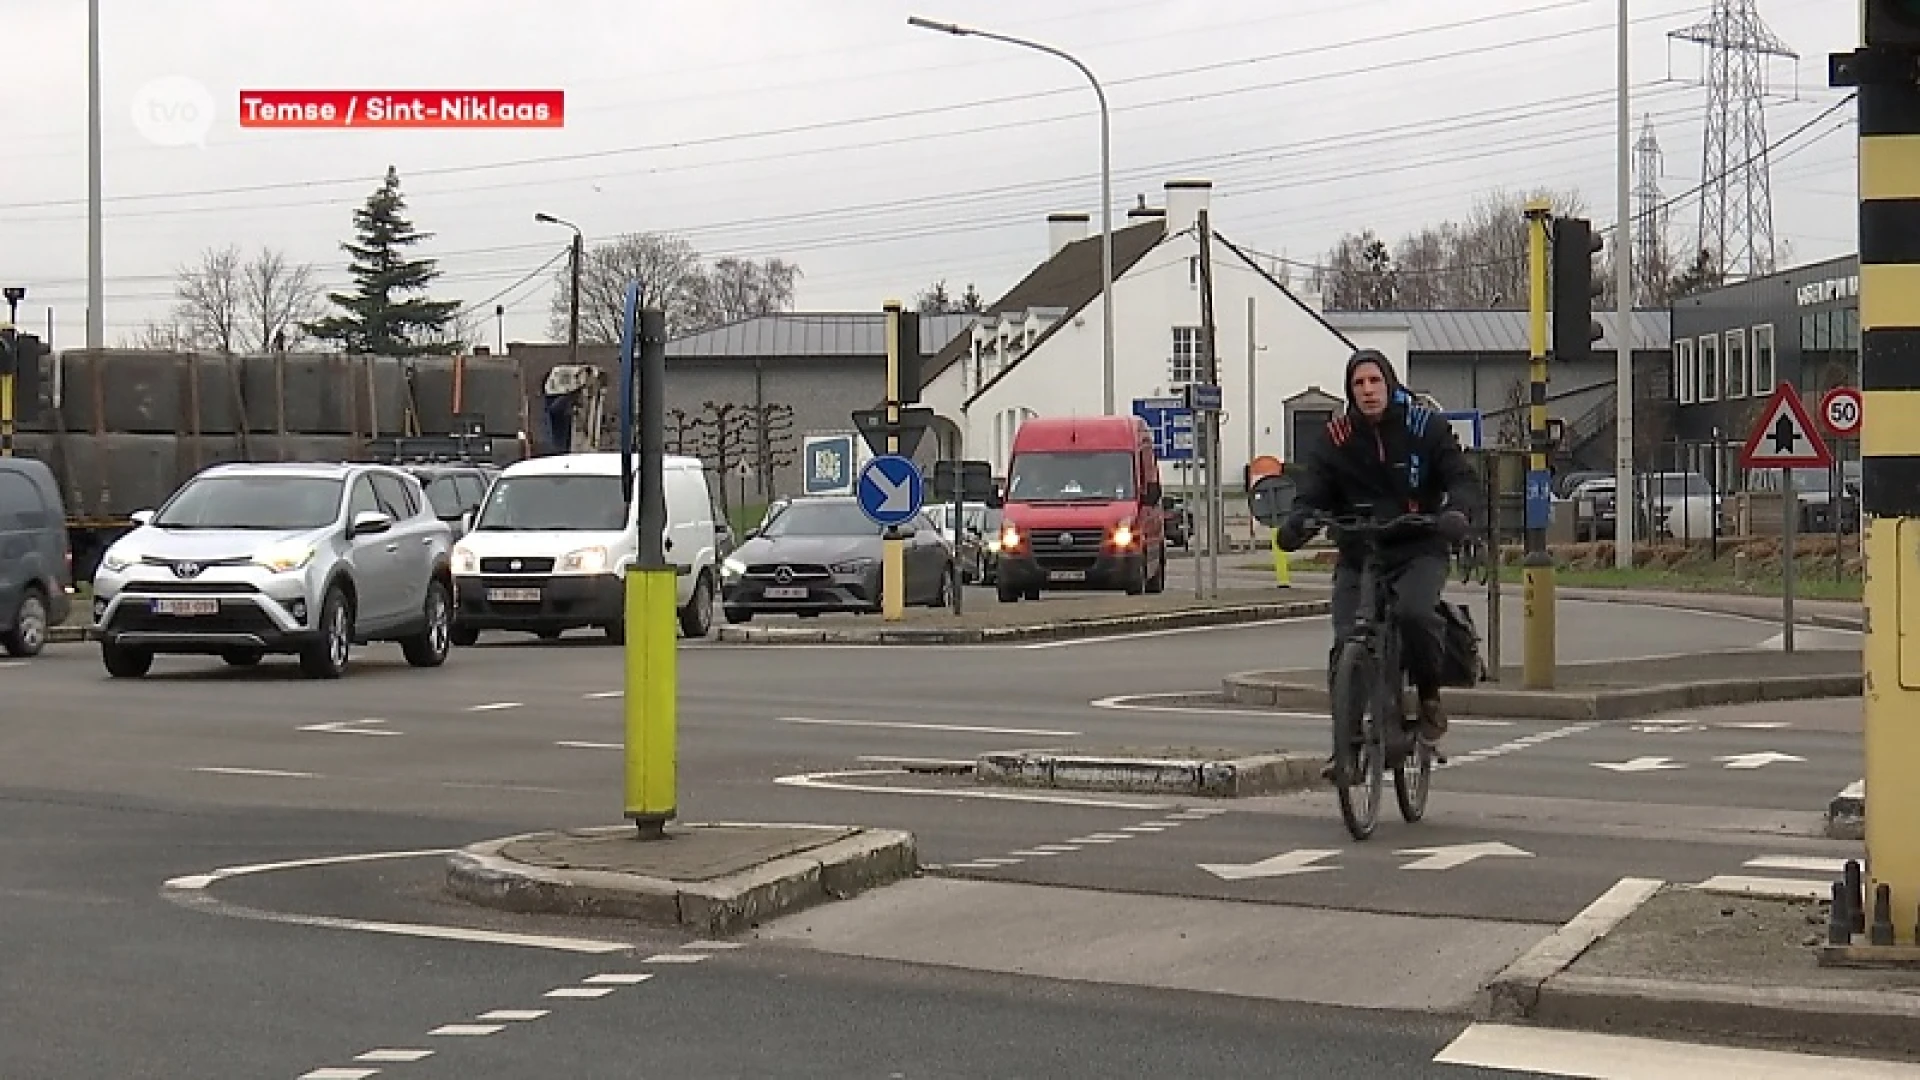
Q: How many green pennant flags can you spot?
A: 0